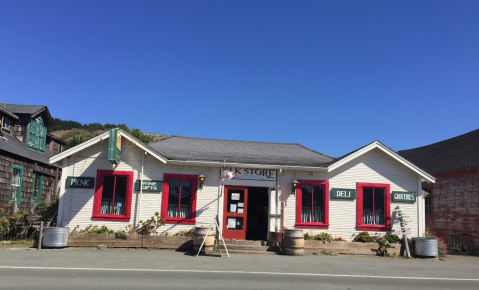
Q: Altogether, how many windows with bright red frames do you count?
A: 4